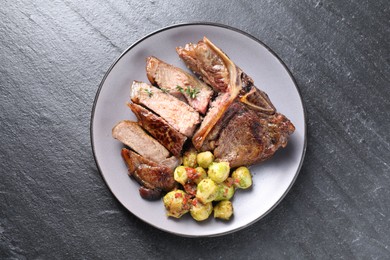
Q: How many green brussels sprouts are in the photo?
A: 11